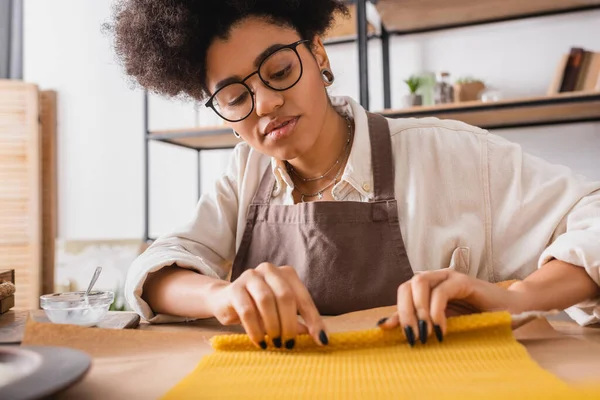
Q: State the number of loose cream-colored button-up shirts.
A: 1